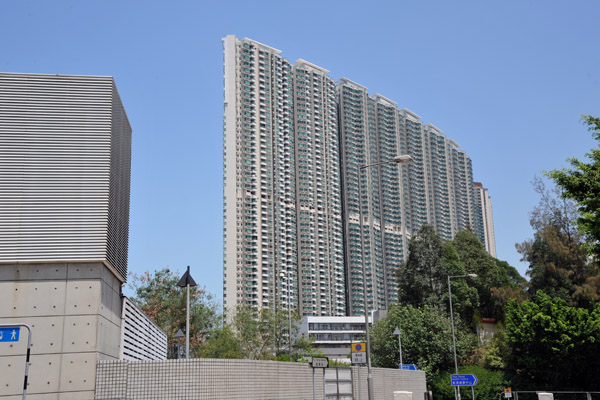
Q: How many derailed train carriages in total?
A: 0